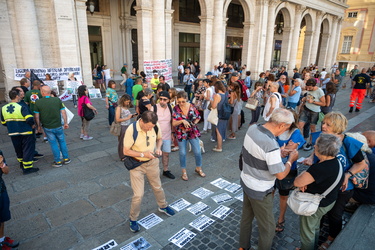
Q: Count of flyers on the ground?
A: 13